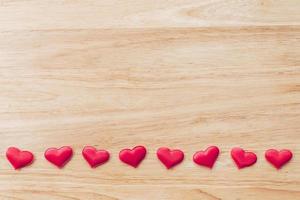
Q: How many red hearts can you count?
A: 8